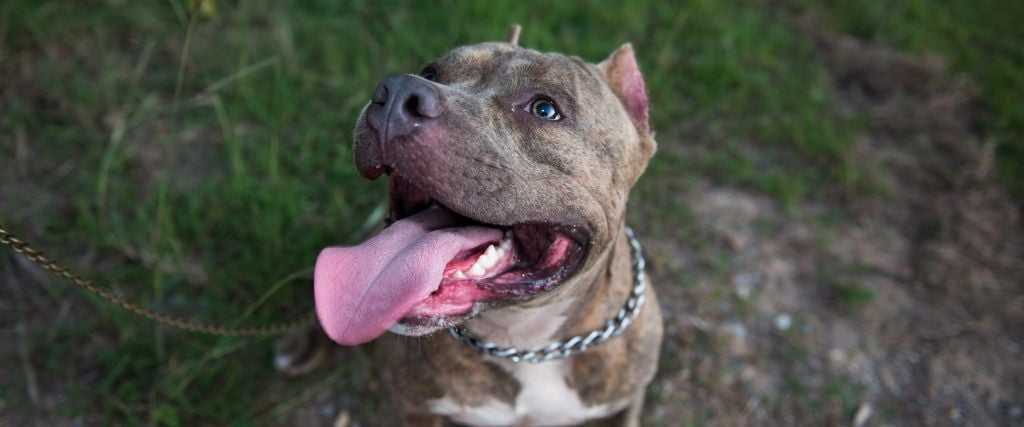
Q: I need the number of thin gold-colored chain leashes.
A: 1